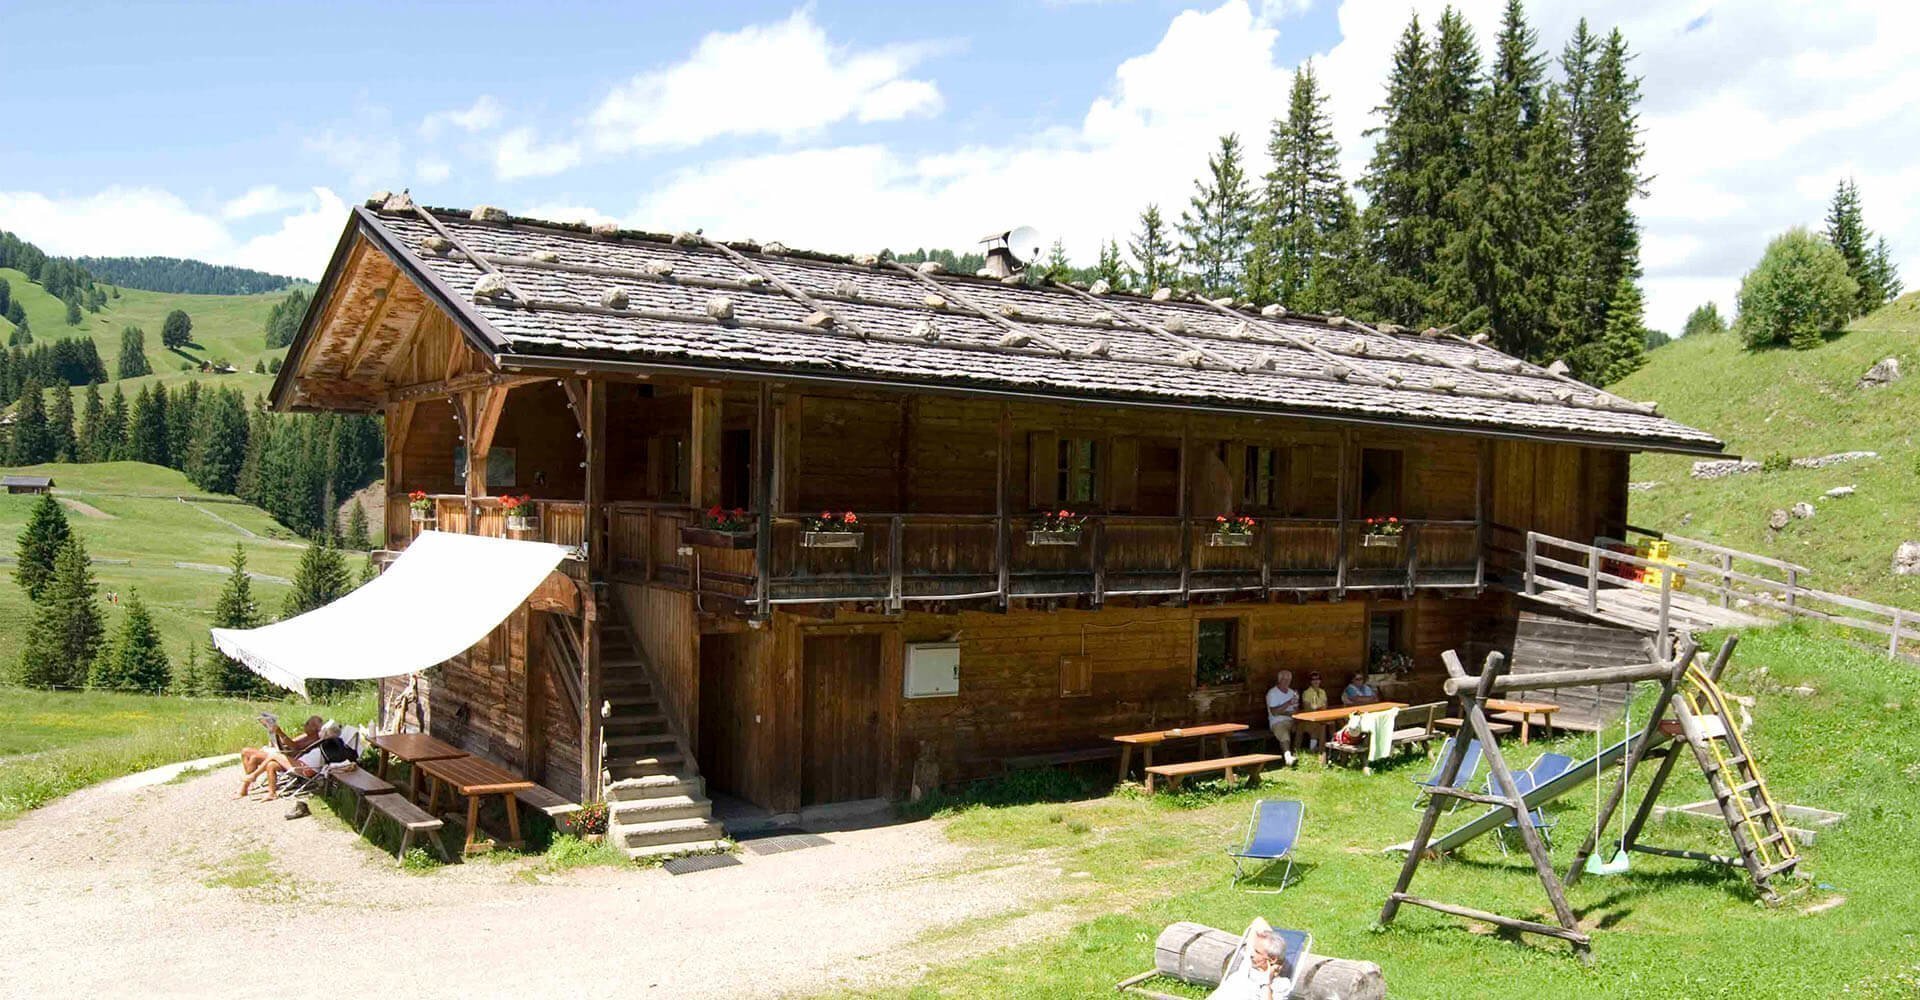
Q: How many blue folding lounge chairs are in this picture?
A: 5